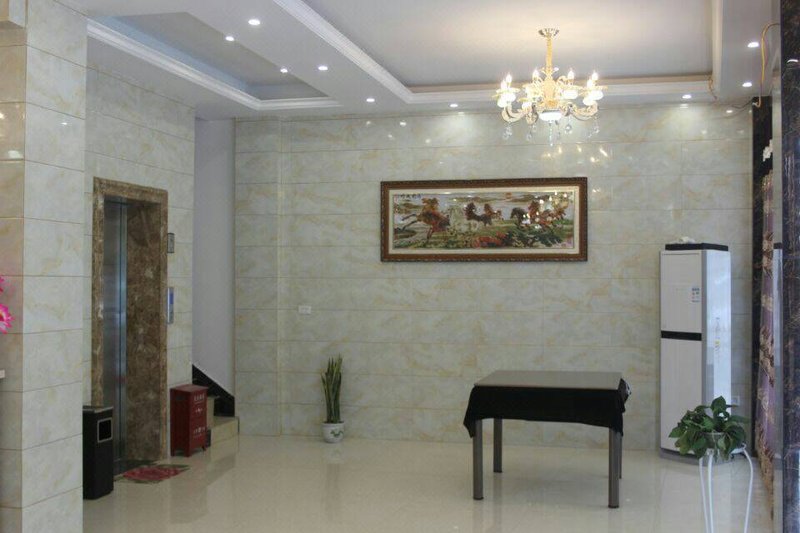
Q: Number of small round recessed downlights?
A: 9